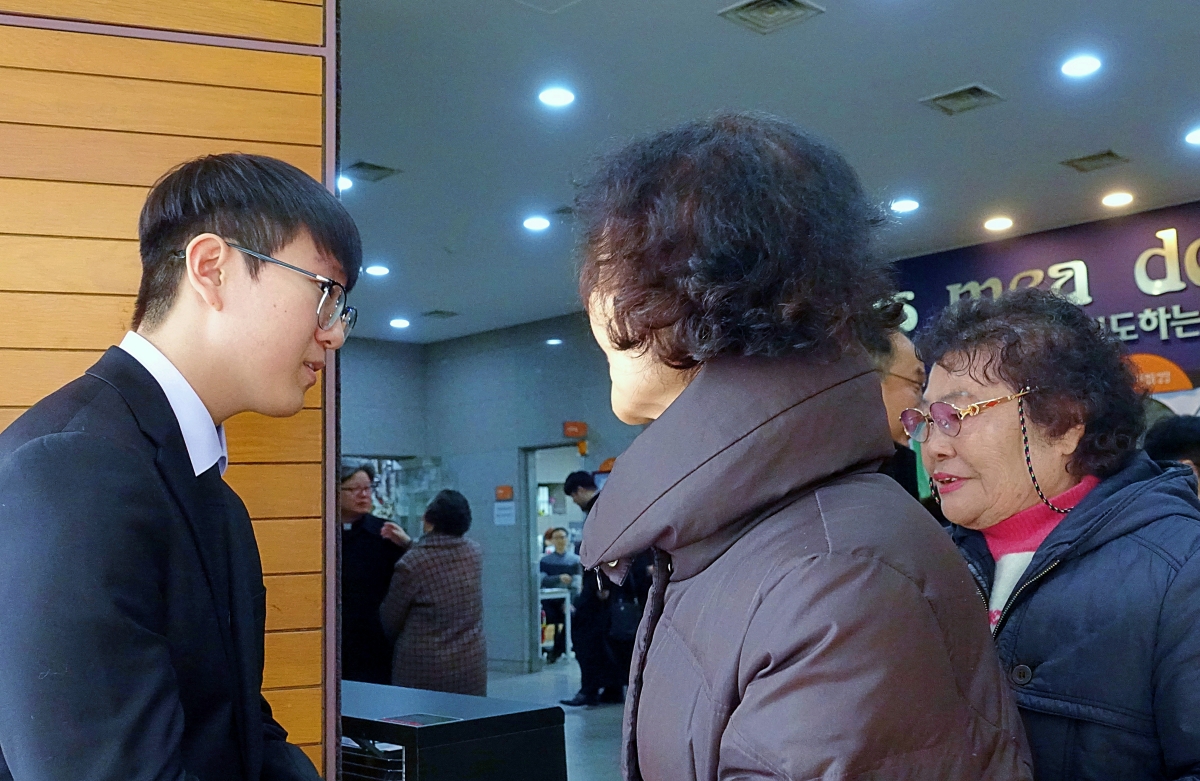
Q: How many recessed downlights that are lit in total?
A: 11